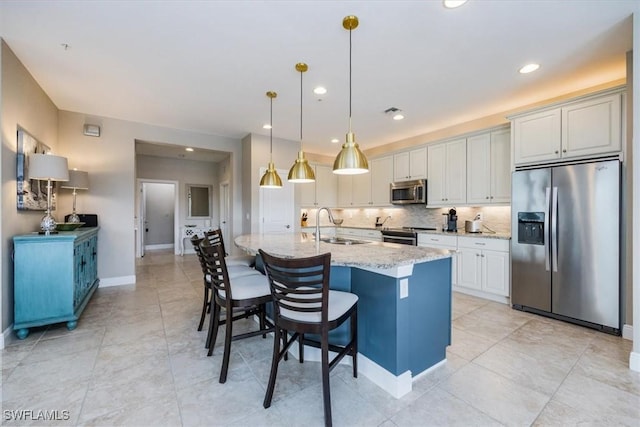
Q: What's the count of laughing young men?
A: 0